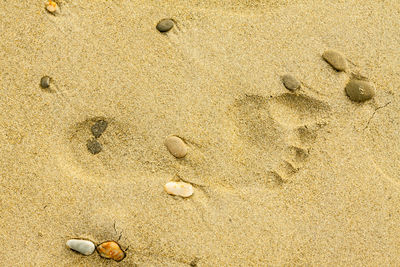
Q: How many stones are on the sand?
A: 12